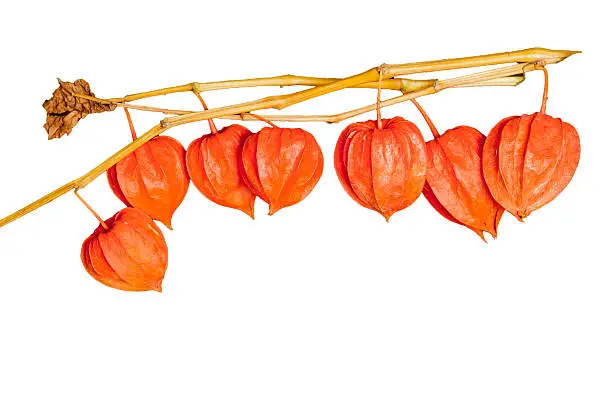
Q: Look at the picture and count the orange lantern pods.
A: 7